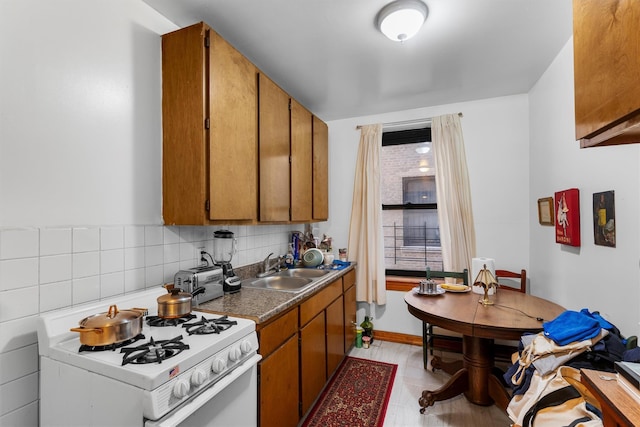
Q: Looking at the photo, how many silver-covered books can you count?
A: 0